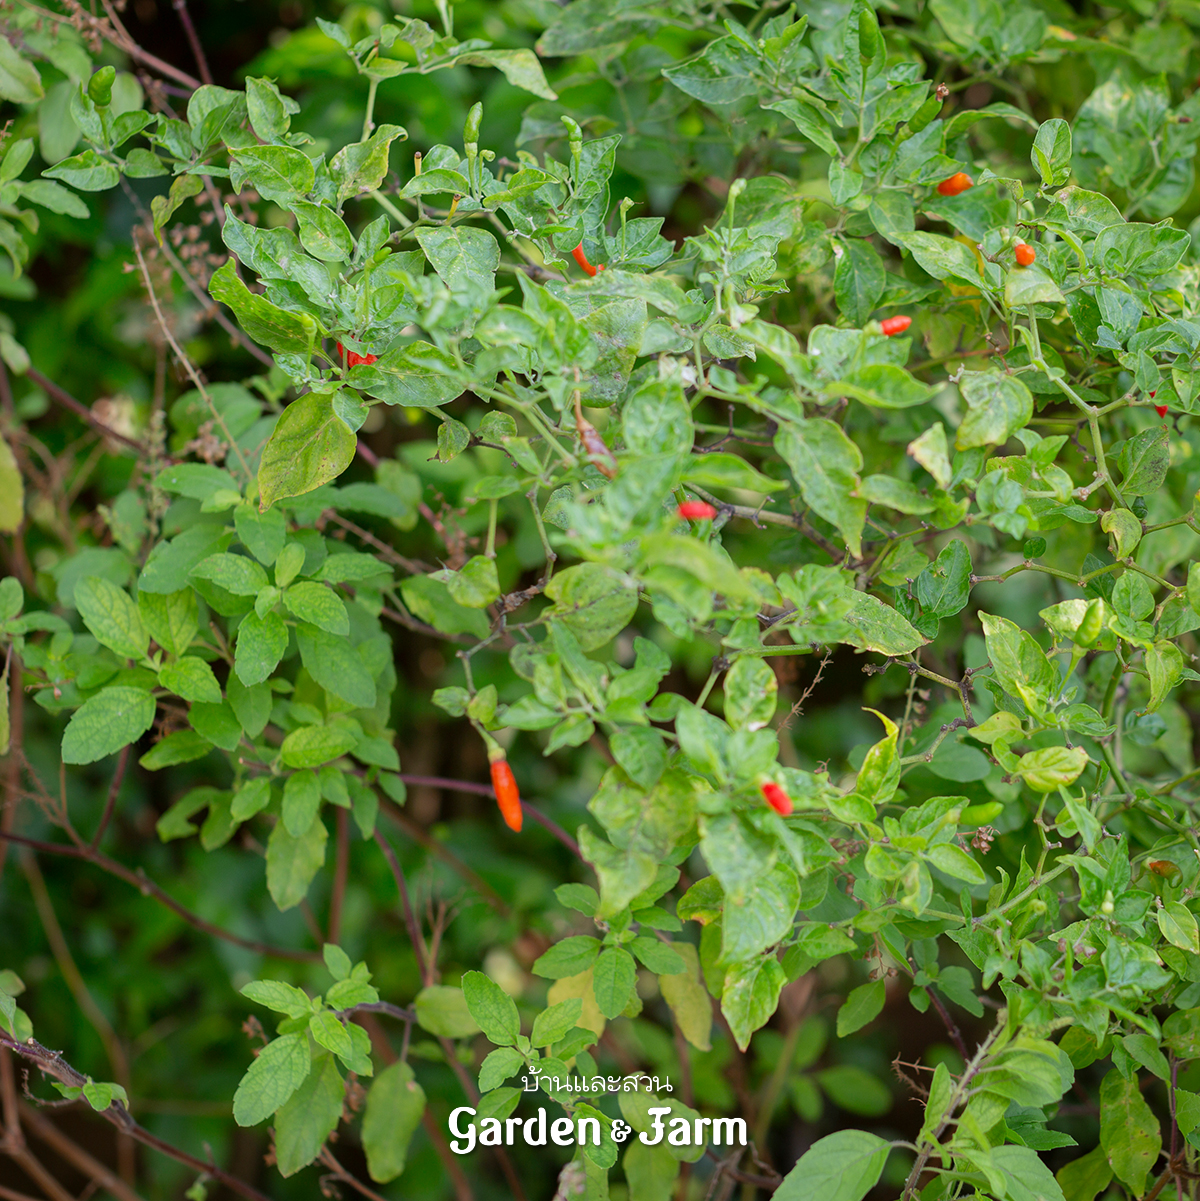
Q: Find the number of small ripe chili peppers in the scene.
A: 9